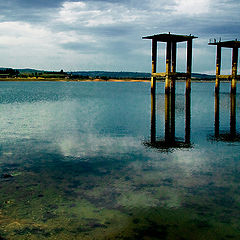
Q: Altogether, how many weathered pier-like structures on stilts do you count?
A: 2